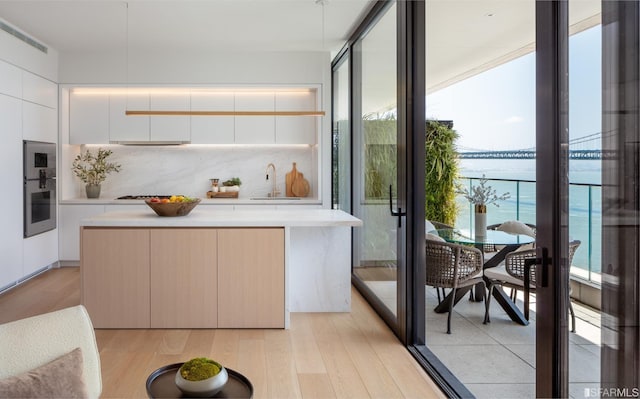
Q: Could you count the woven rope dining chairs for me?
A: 4